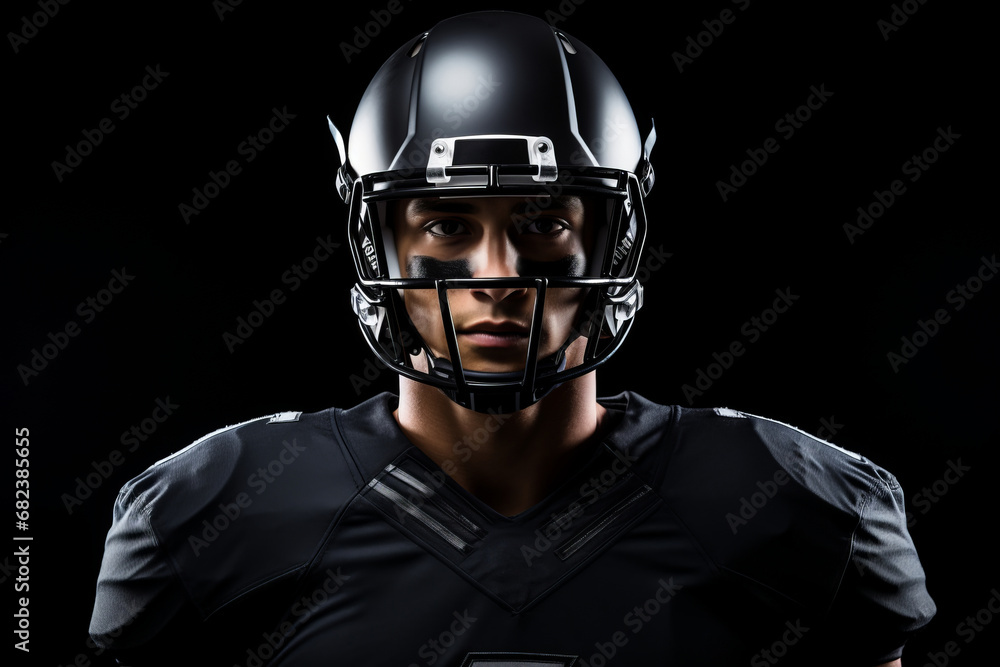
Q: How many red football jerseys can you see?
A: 0